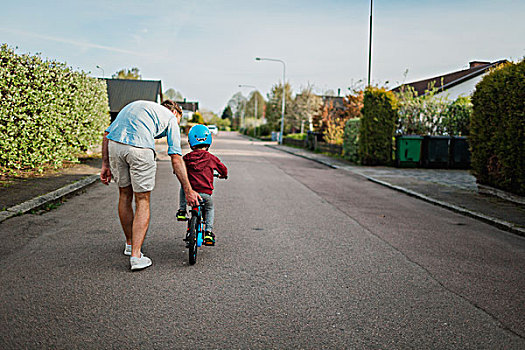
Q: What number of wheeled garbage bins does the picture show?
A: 3